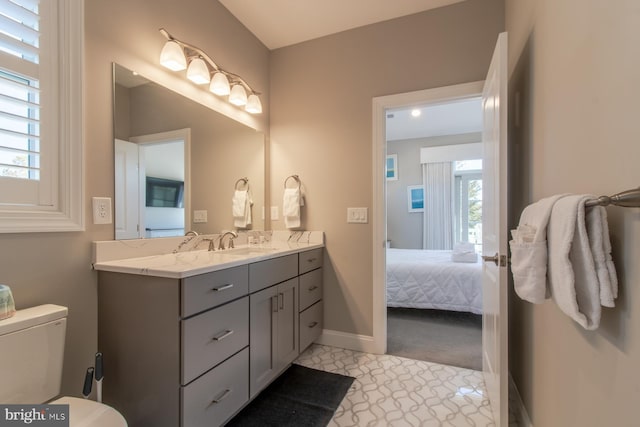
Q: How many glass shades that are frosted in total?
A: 5